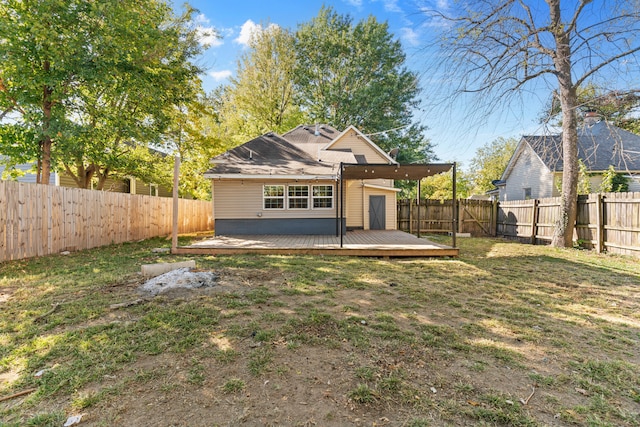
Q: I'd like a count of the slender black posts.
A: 4